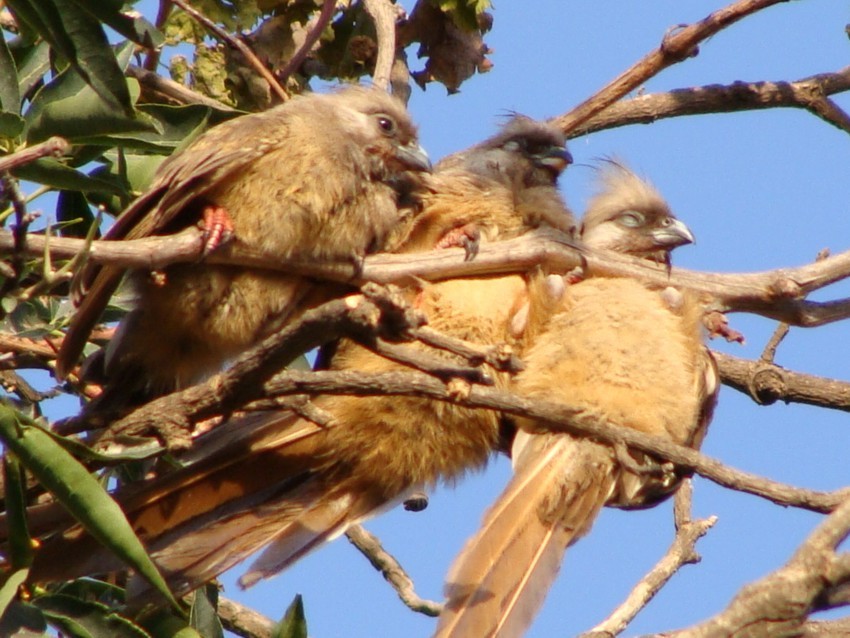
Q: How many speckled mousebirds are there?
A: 3